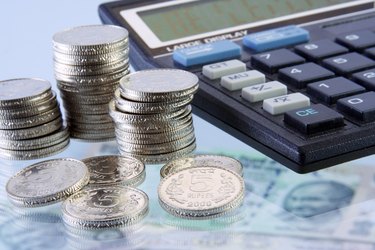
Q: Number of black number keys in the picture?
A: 8